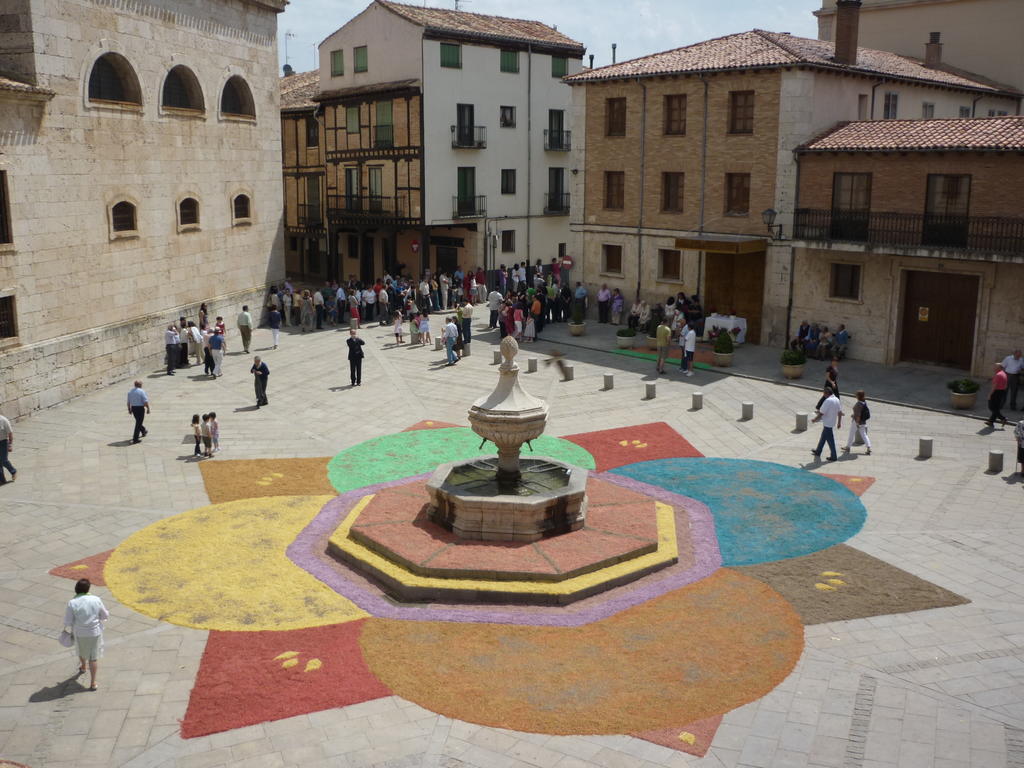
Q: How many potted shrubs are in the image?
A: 6